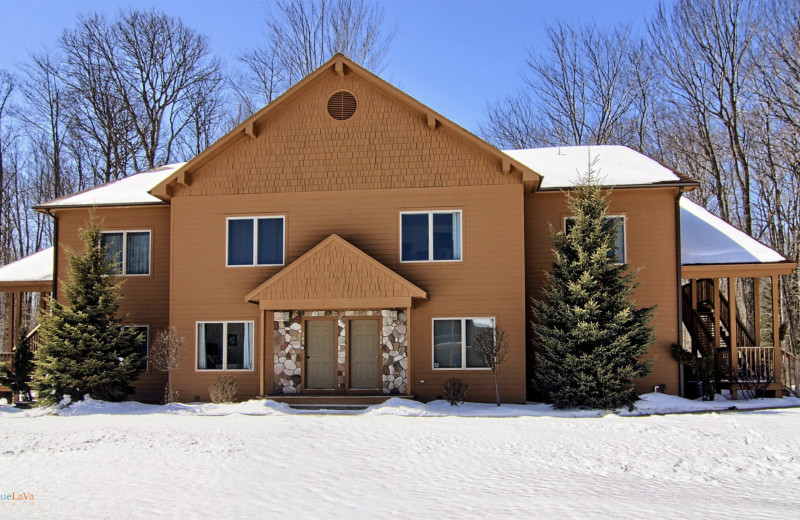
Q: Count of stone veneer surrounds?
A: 1